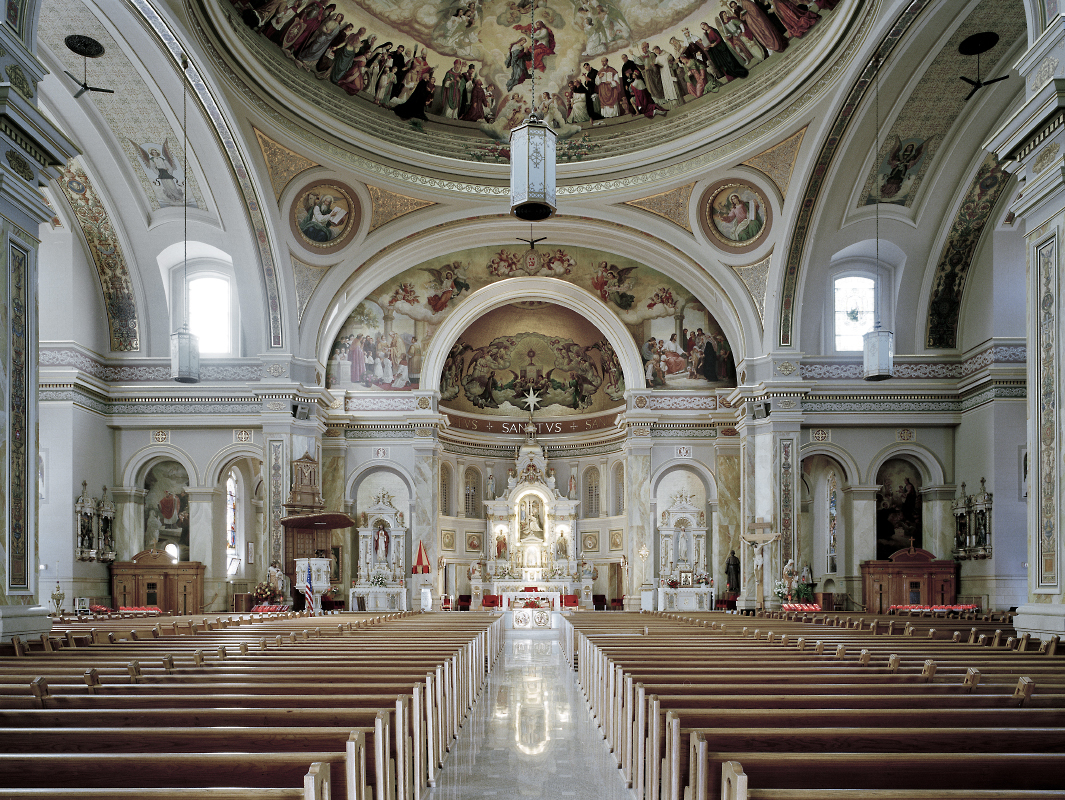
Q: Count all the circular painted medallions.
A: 2